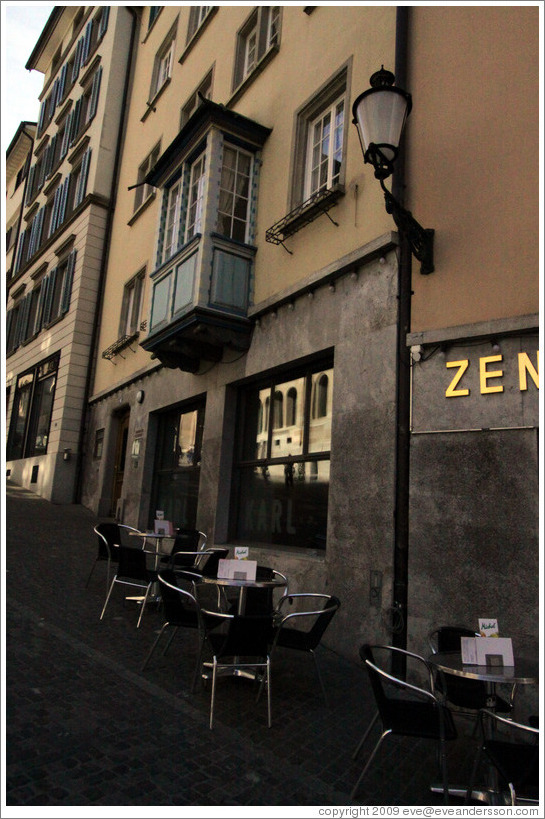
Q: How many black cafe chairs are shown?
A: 11